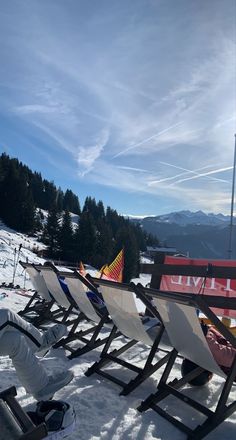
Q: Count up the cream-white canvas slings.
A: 5